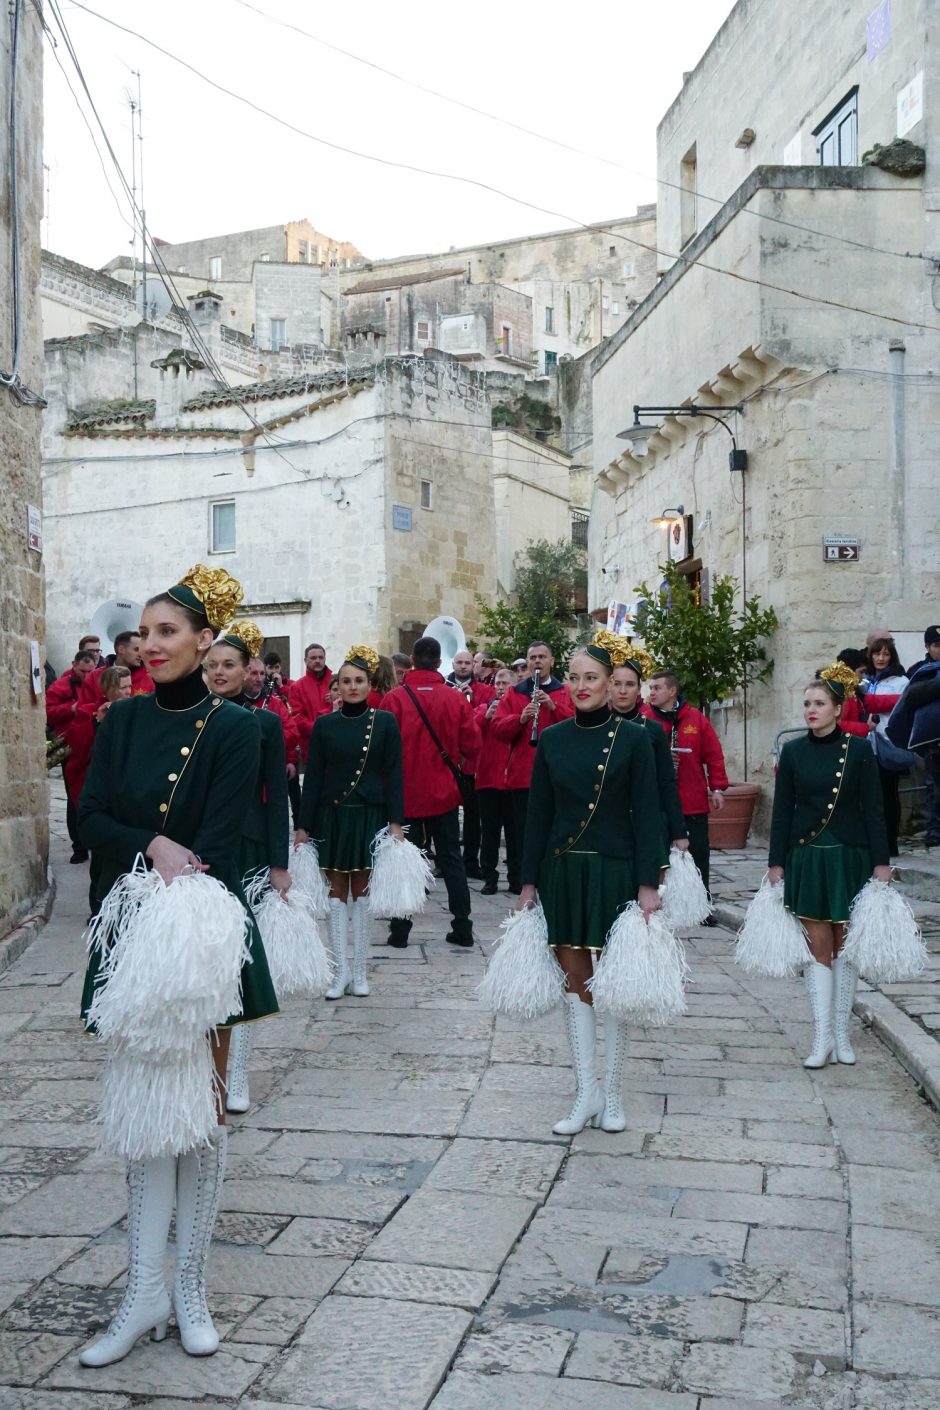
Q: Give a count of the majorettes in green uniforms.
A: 6